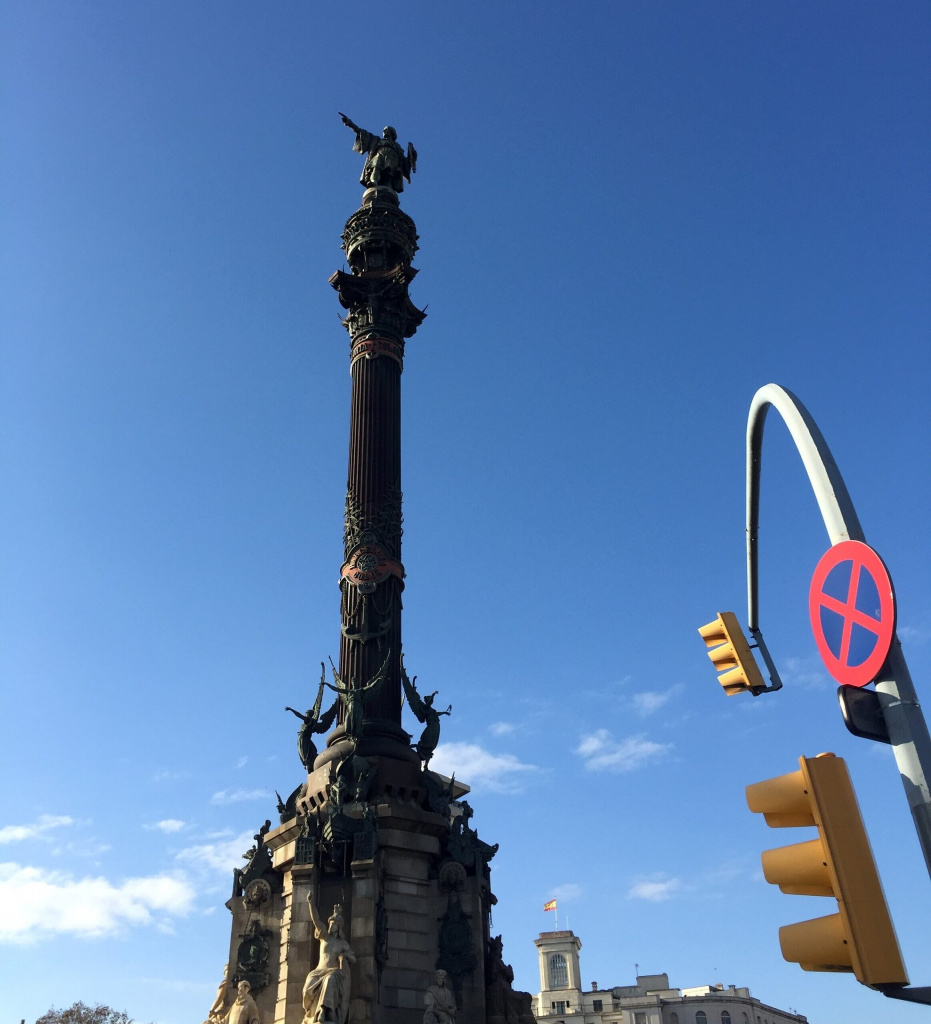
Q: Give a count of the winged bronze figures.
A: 3